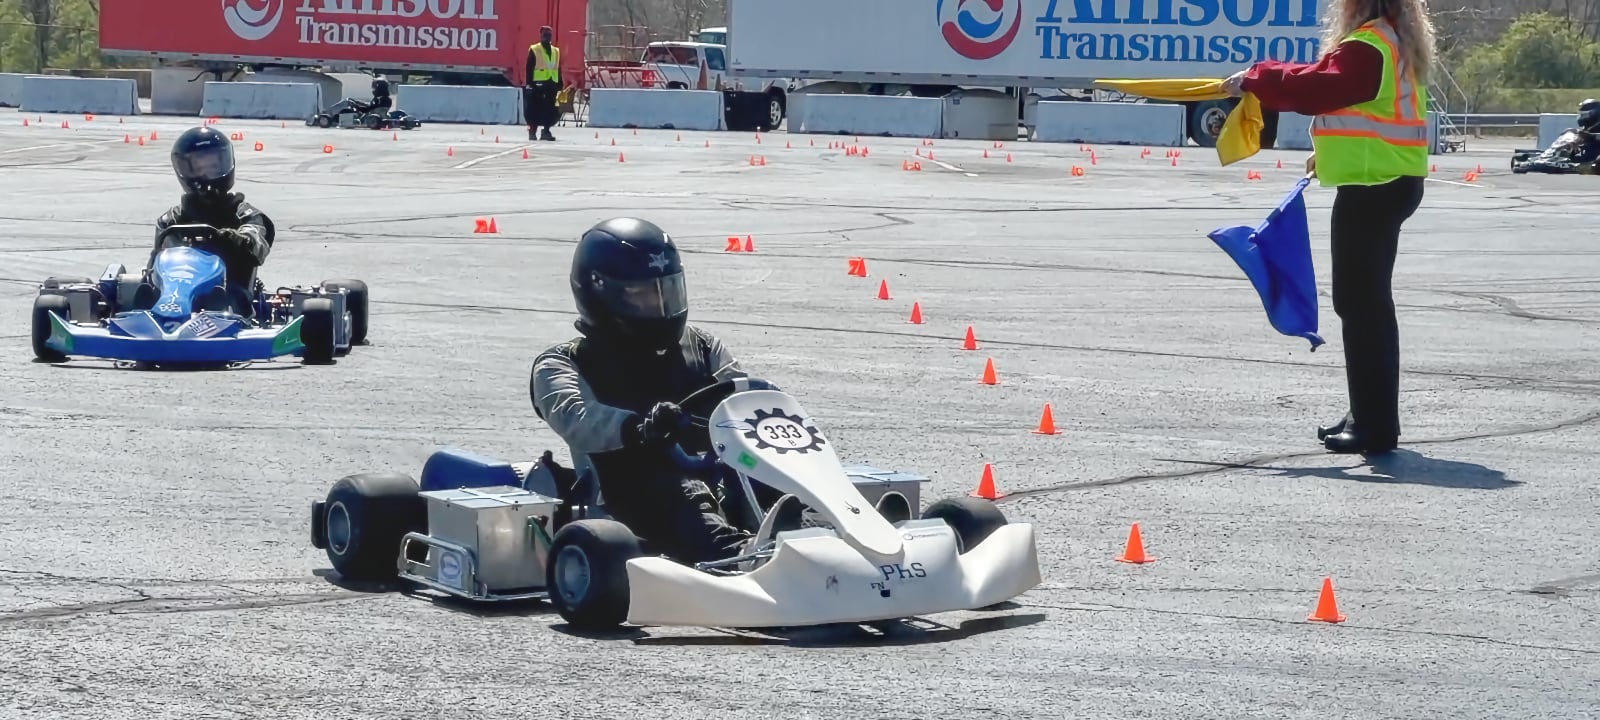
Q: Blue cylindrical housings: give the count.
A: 1